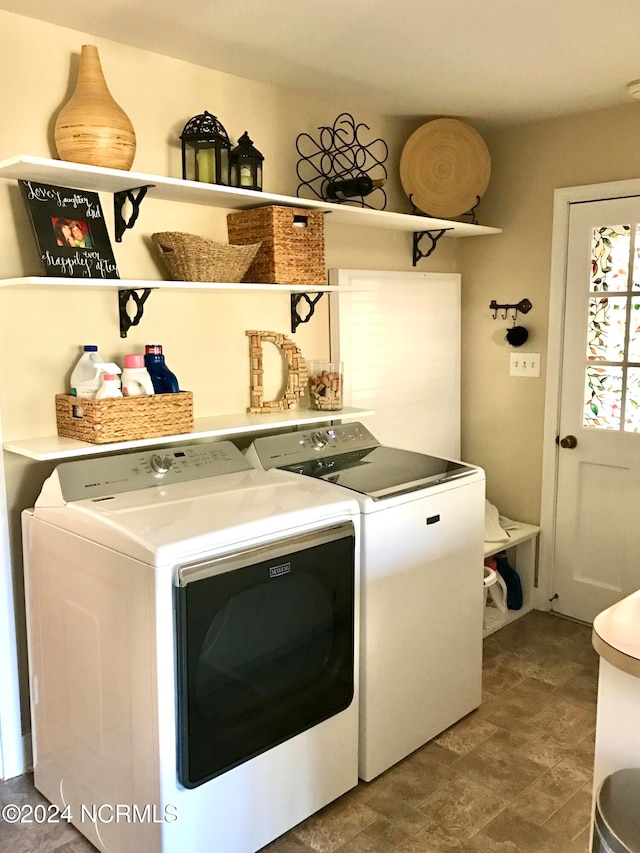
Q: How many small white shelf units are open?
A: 1